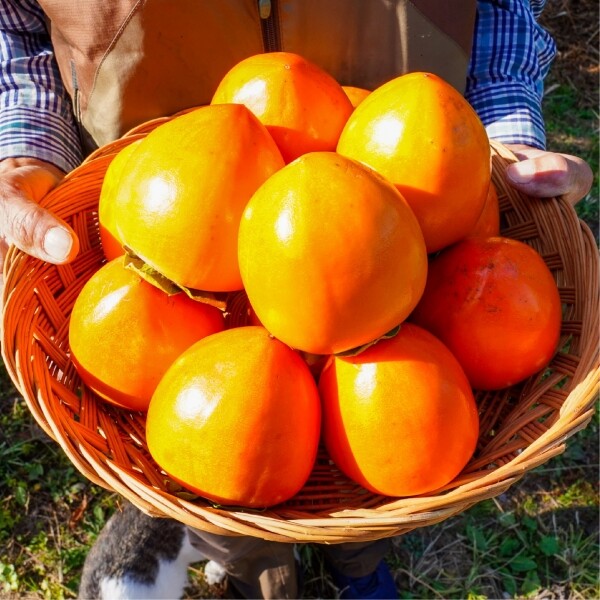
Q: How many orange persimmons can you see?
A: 11